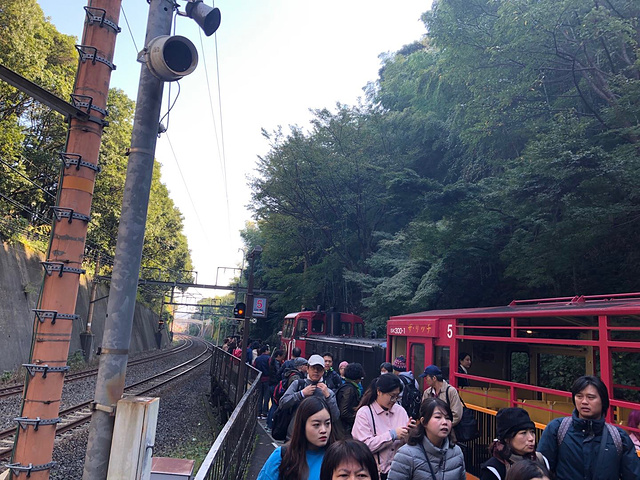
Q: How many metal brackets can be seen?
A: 10